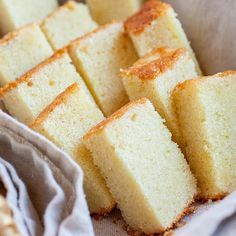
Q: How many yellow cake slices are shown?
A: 11